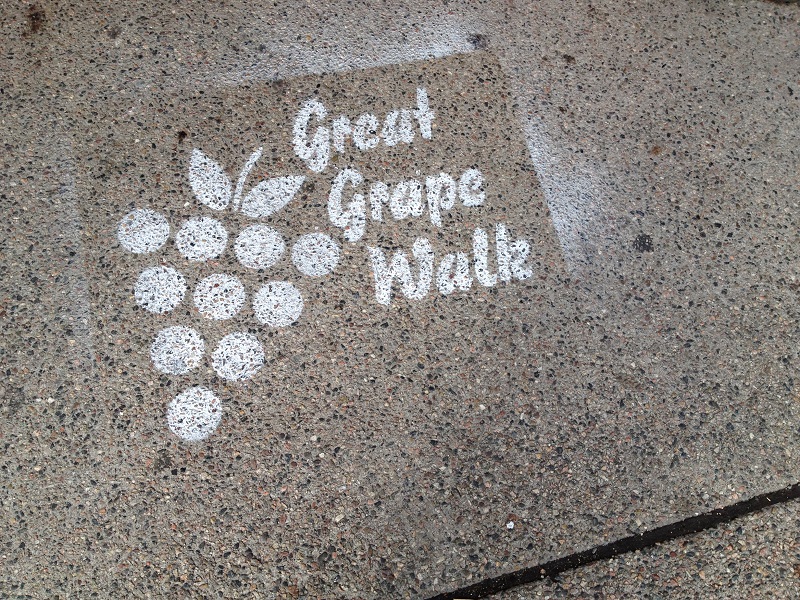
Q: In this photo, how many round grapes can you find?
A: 10